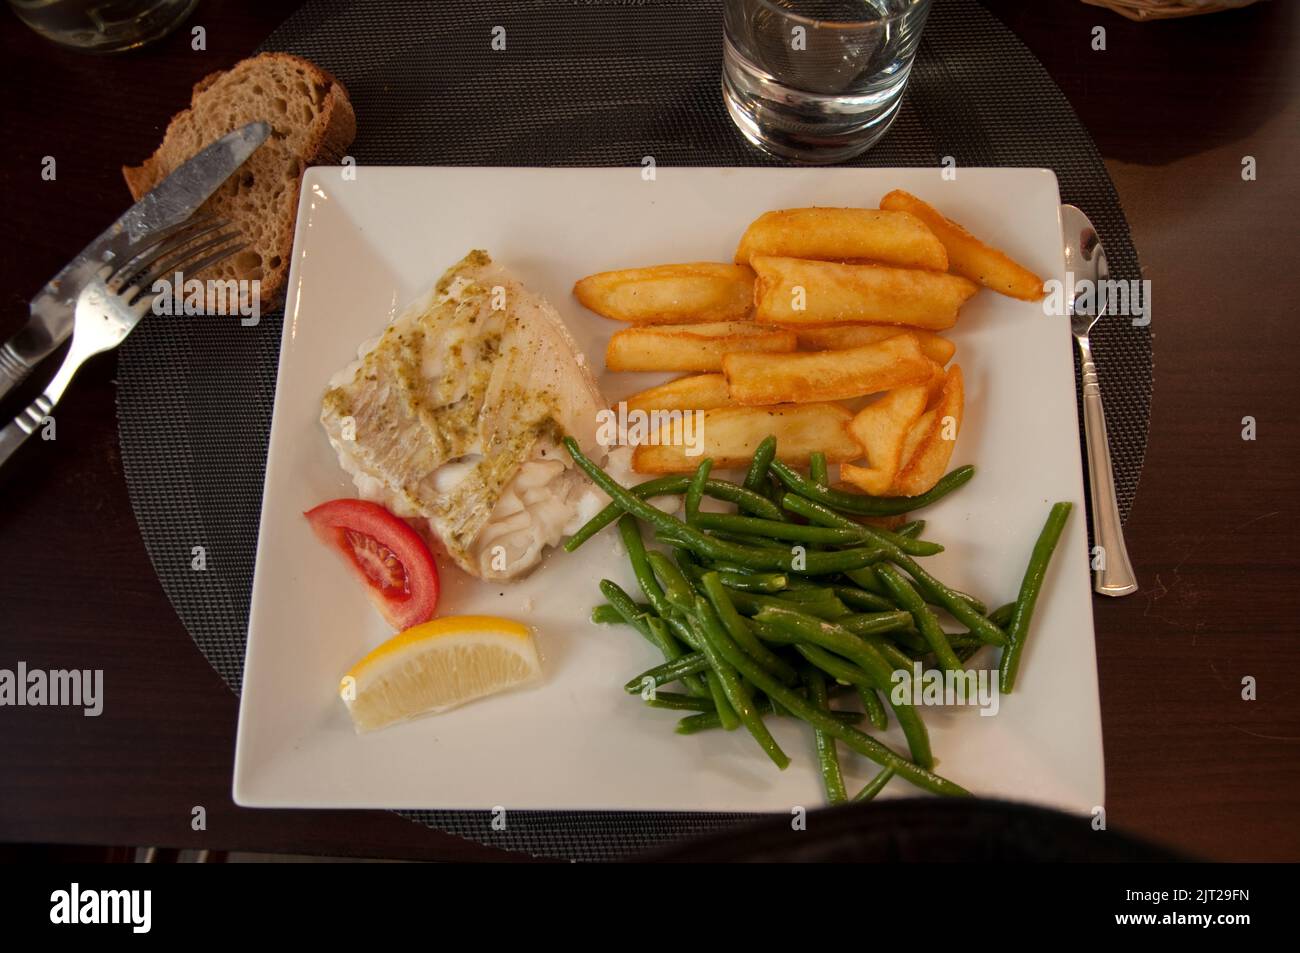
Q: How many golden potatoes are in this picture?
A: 11